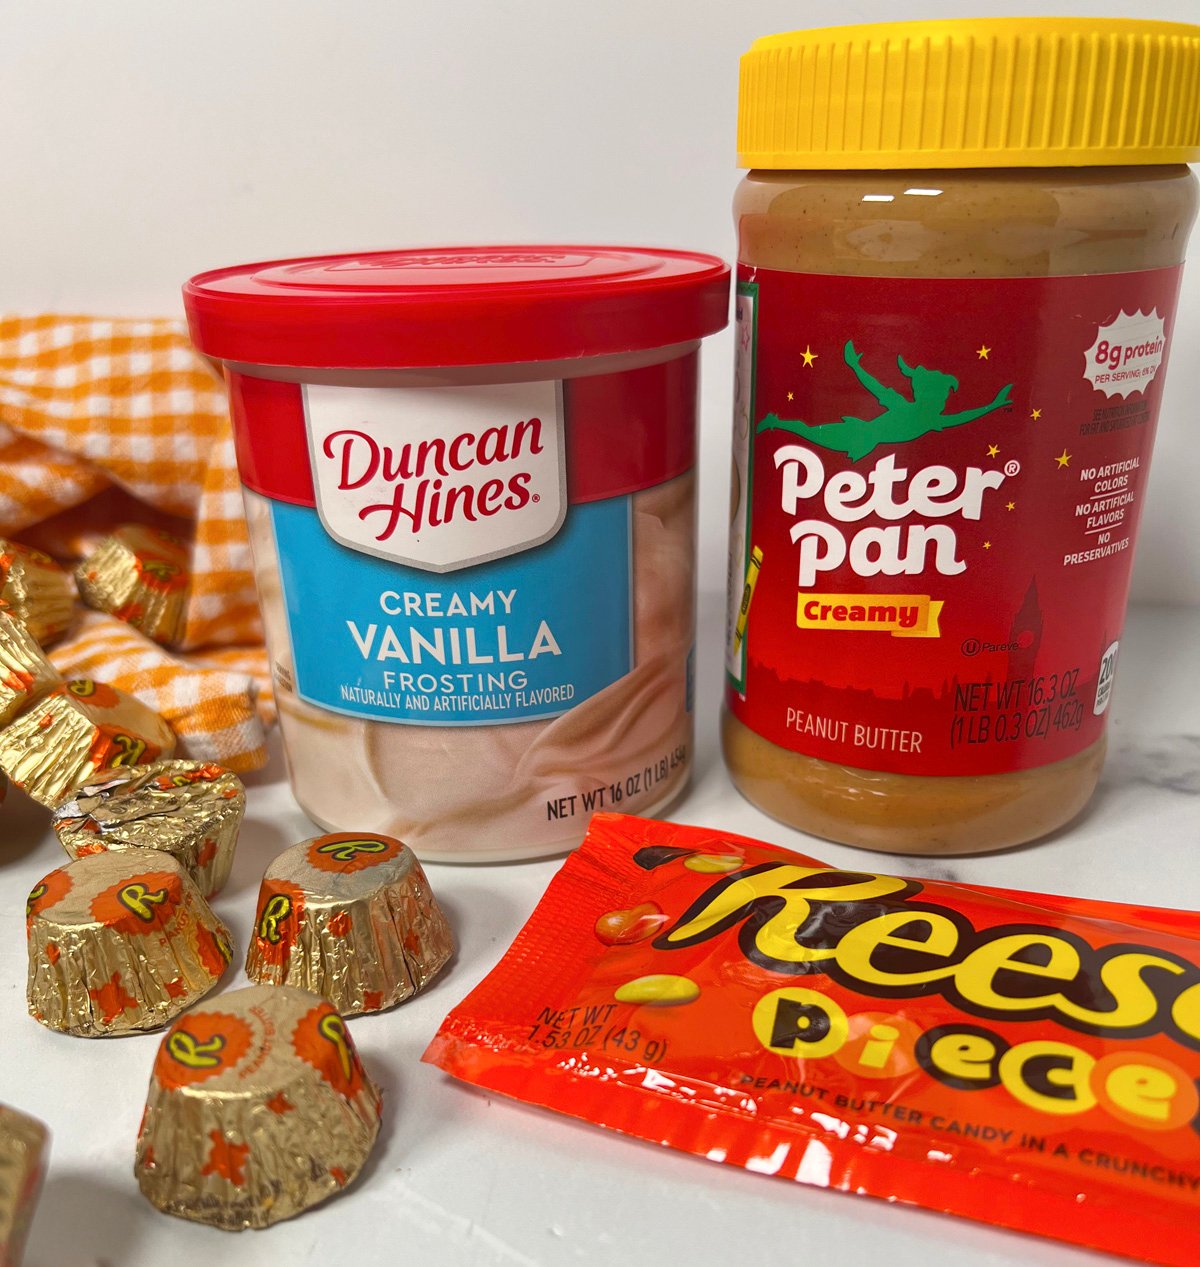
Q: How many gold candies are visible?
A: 9